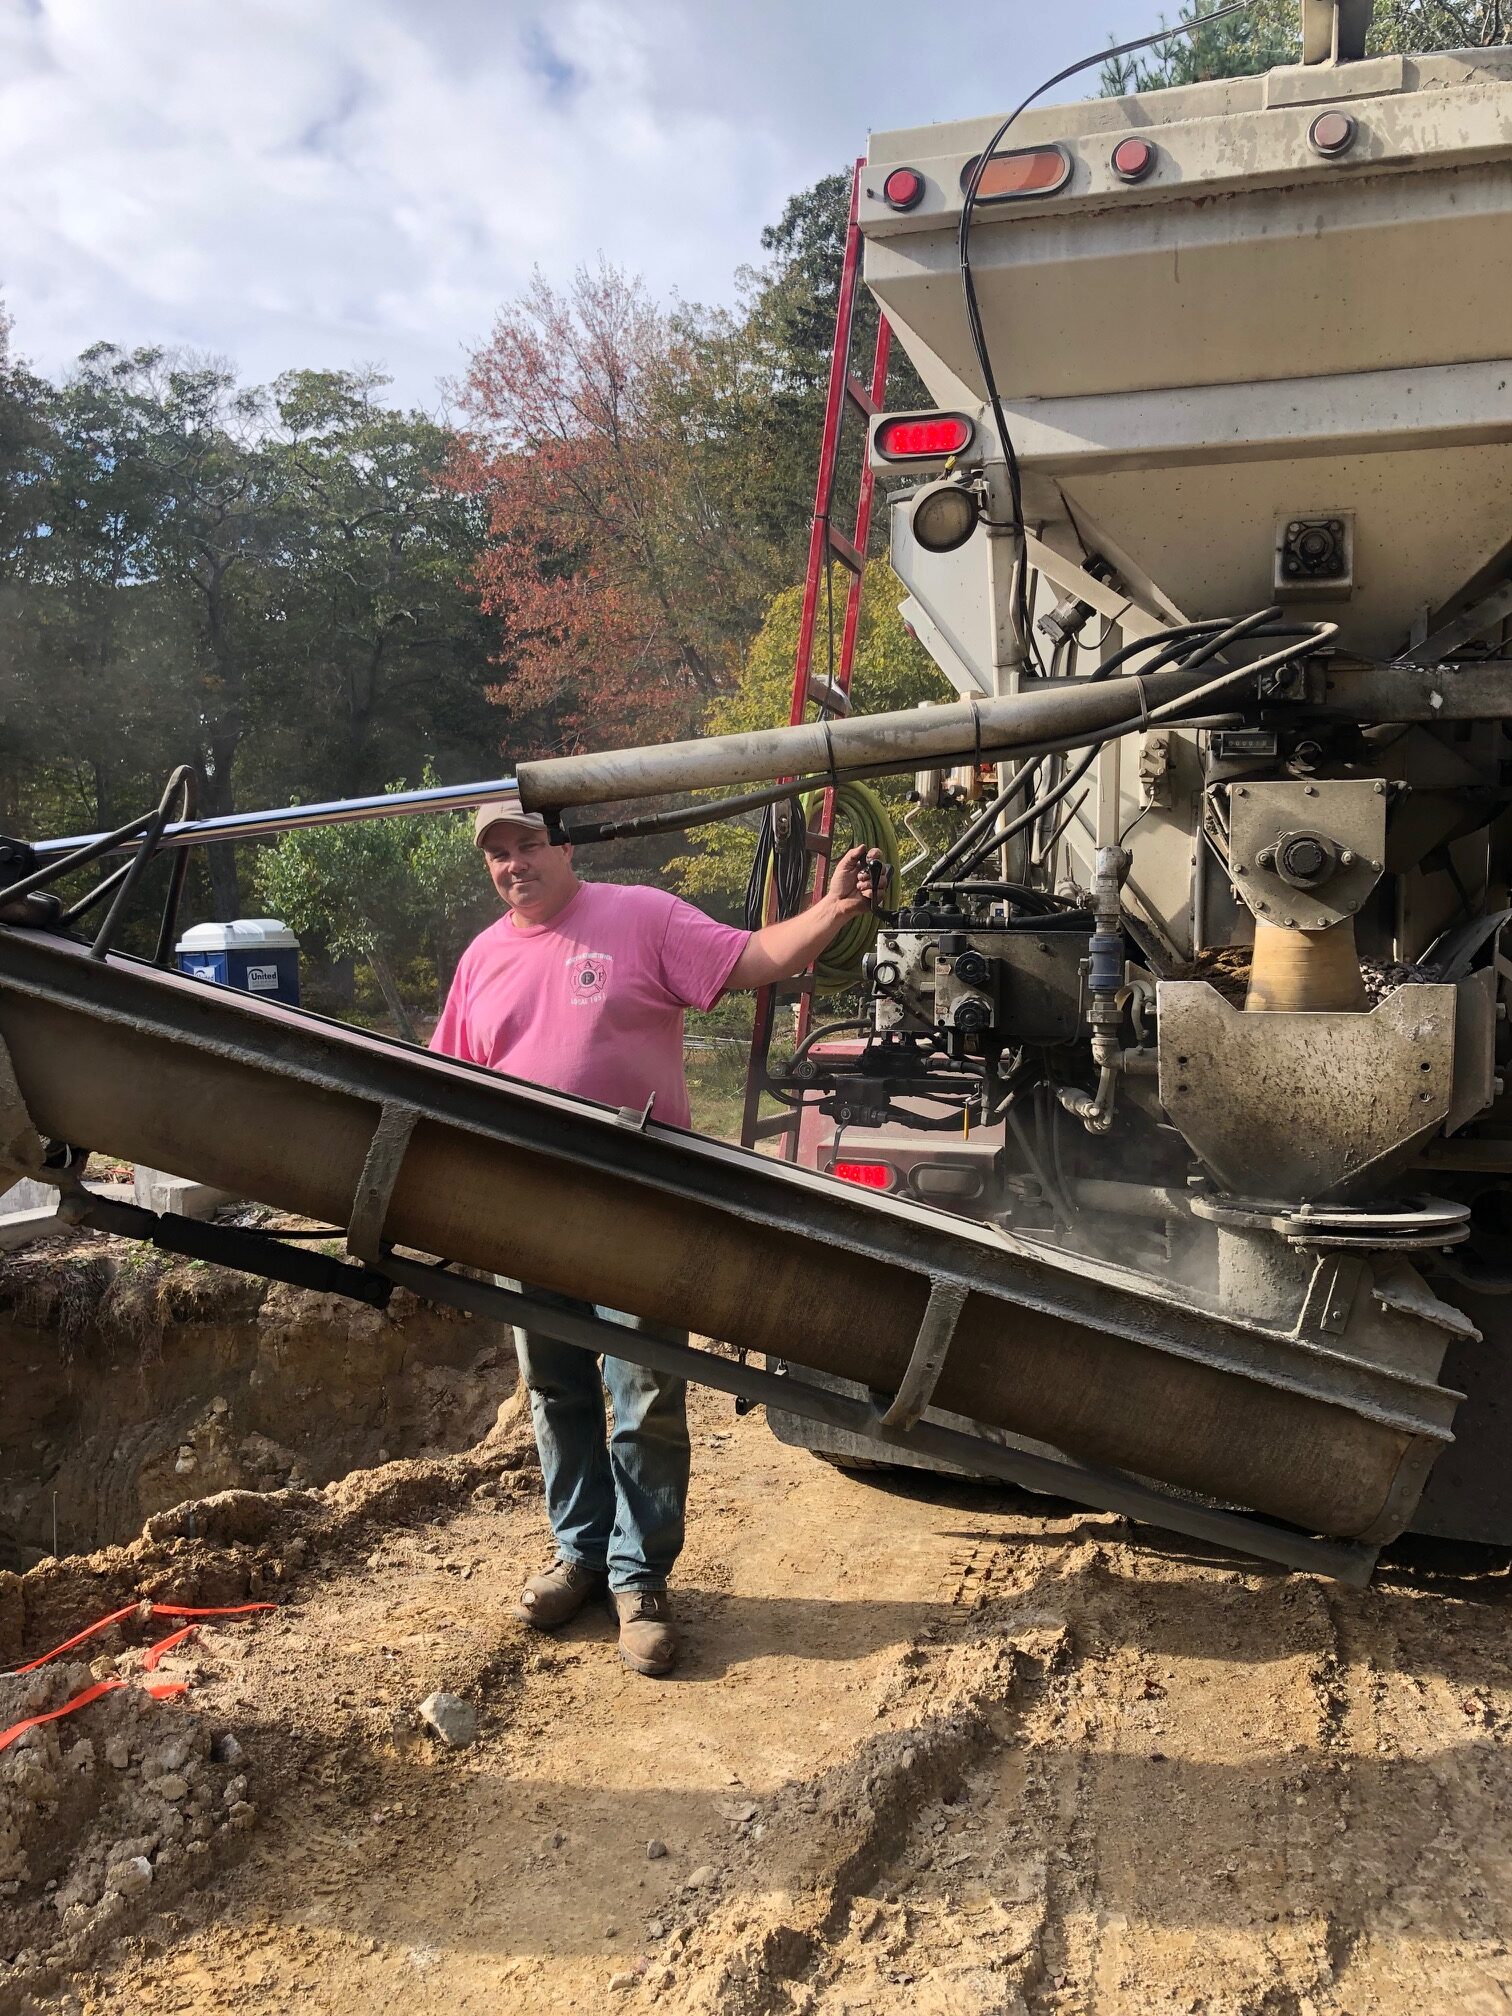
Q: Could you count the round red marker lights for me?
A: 3